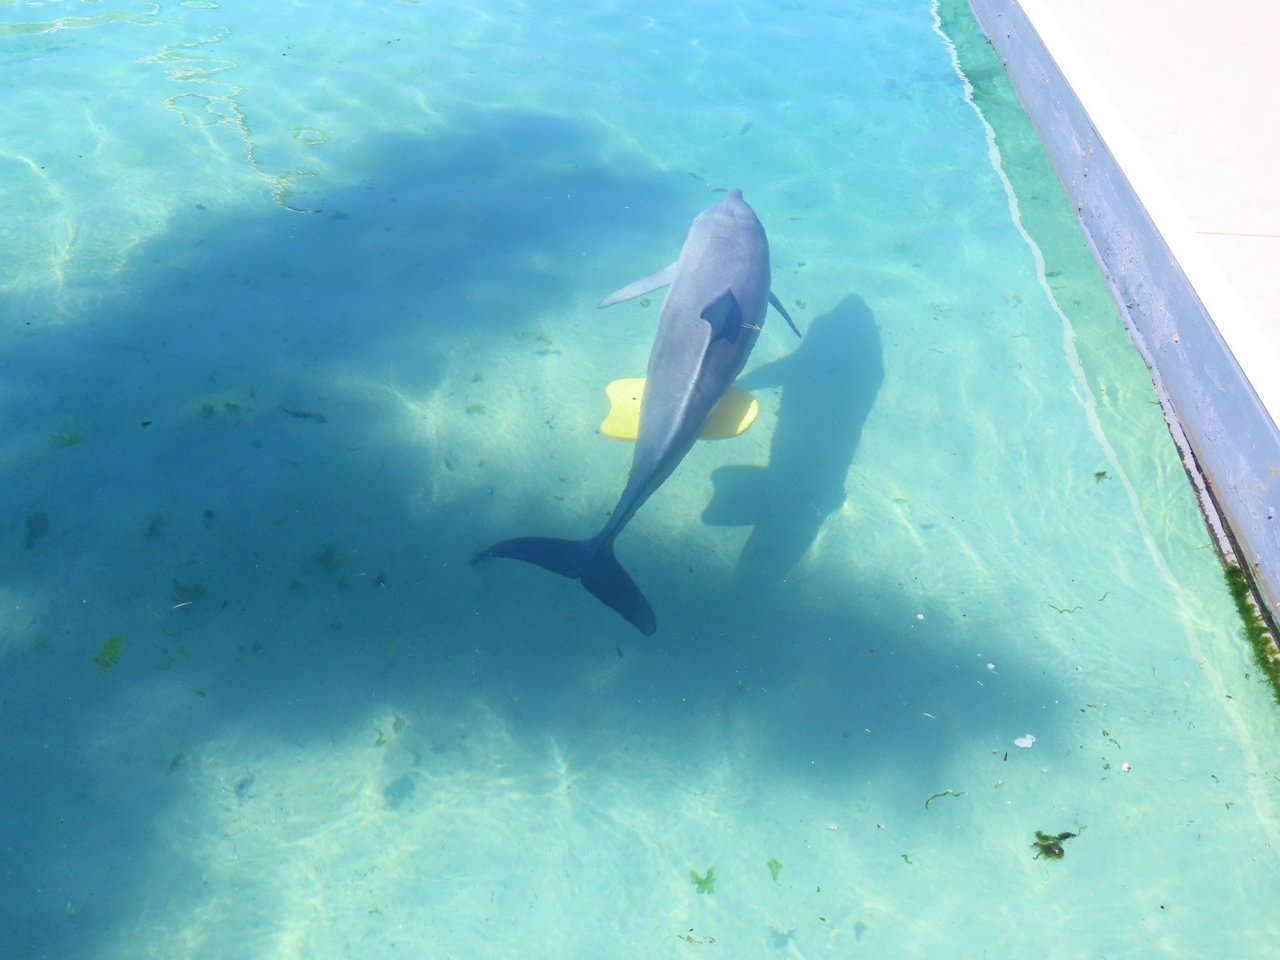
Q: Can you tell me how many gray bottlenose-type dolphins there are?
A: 1